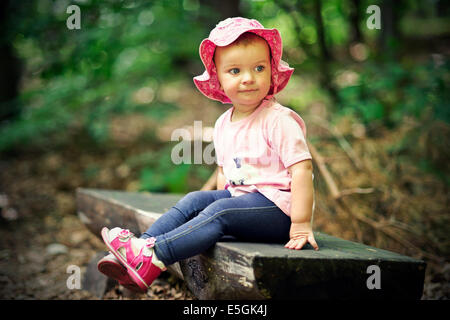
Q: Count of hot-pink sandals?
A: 2